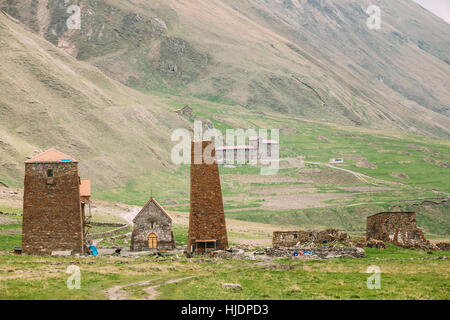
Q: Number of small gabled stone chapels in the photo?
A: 1